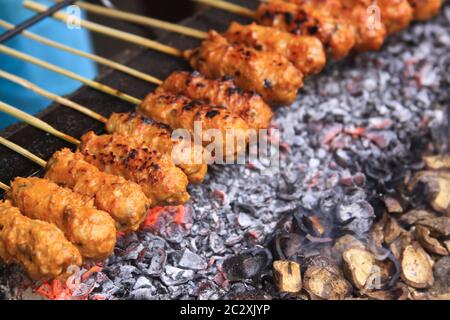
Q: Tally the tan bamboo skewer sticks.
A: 9